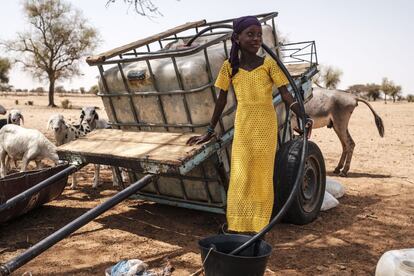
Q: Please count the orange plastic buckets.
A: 0